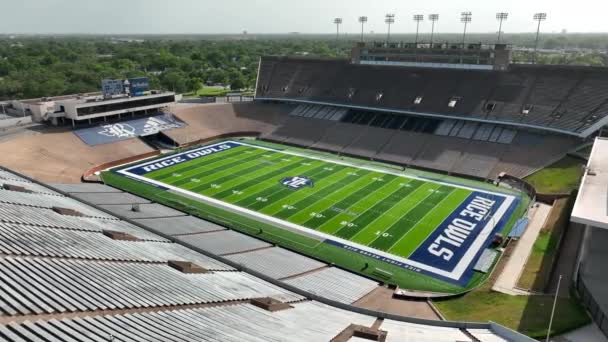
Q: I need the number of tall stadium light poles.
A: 8